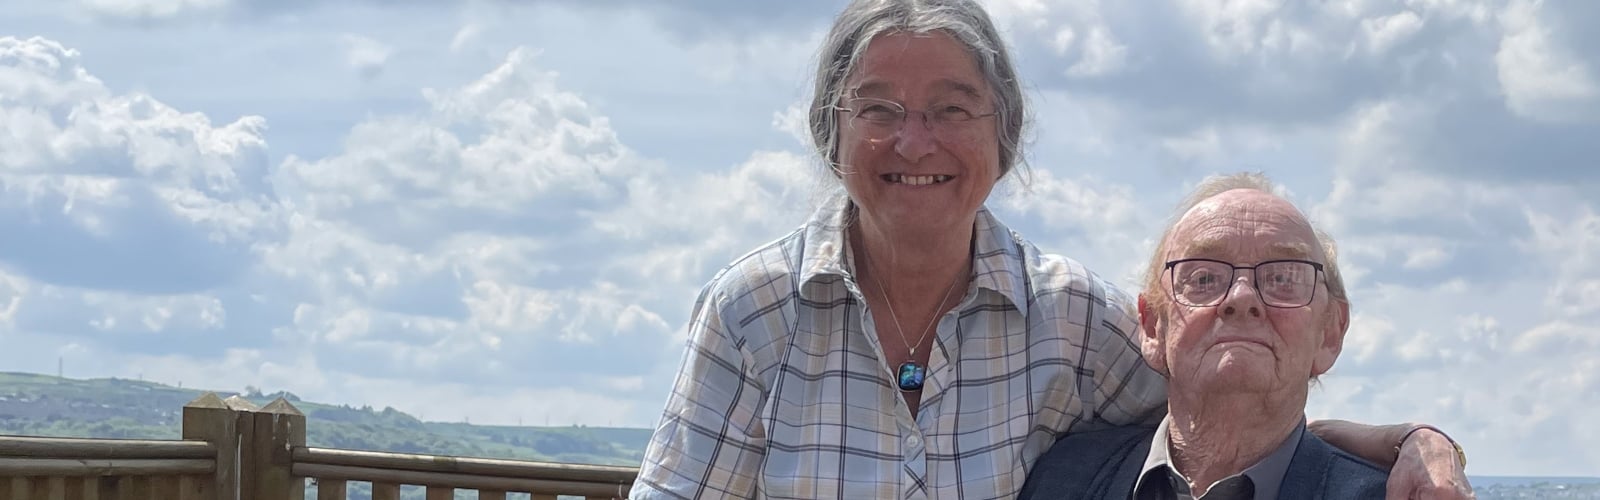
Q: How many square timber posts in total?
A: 3